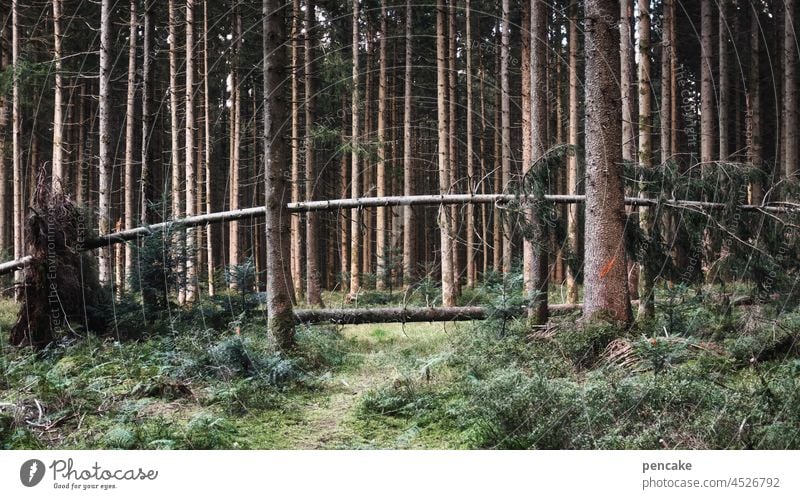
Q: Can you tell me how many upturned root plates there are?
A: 1